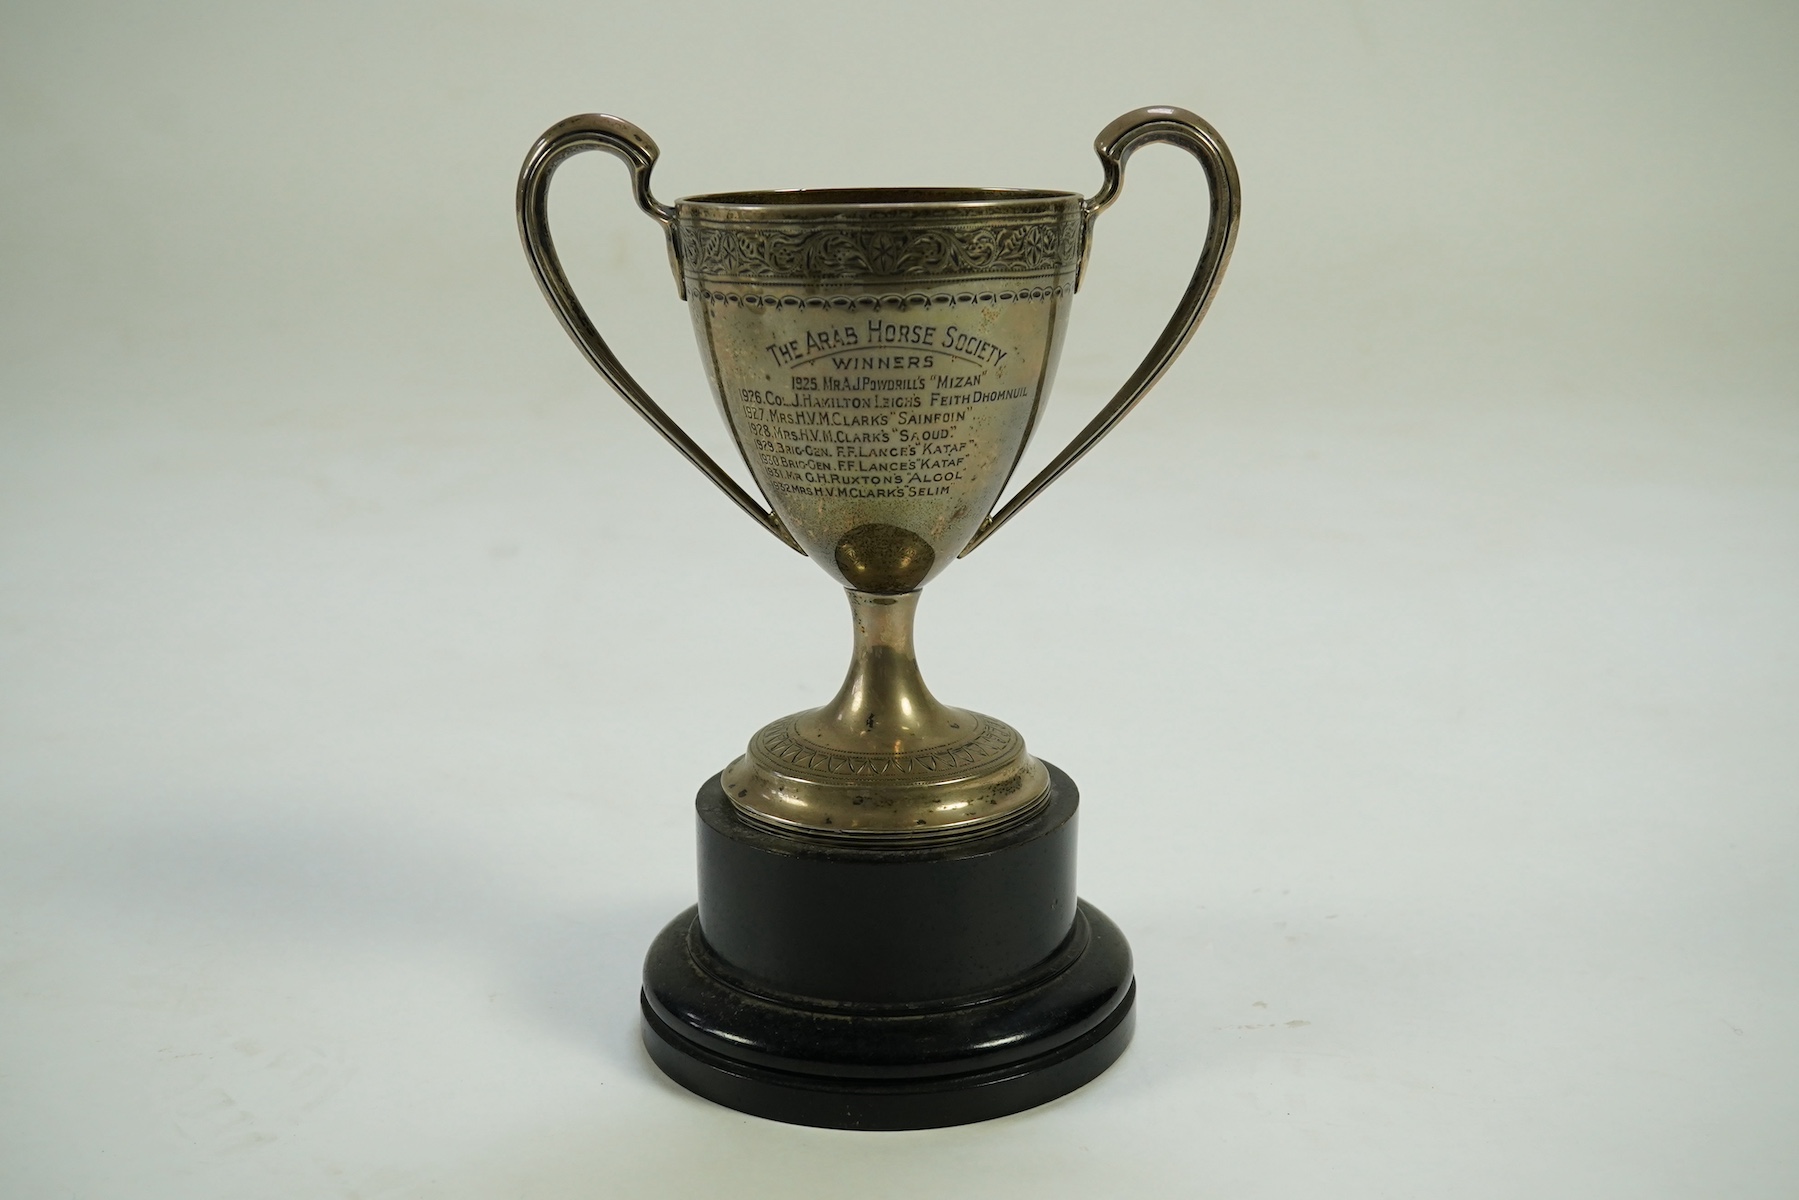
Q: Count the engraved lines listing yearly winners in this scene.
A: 8